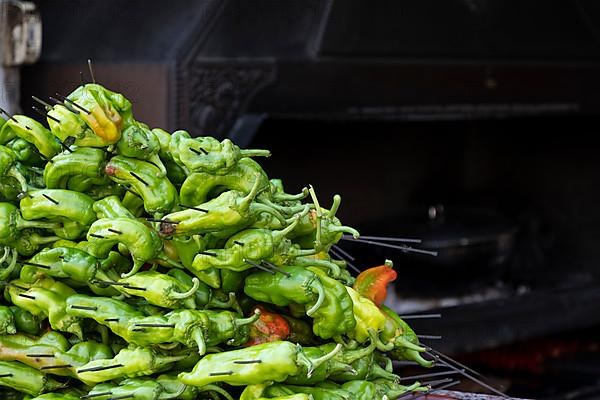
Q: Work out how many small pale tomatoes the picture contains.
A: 0